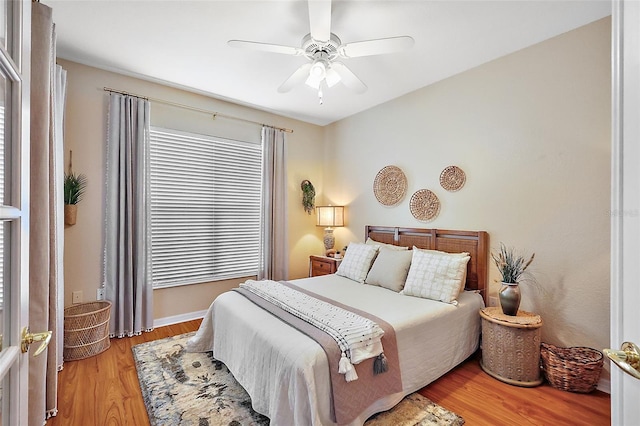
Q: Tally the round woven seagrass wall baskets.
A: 3